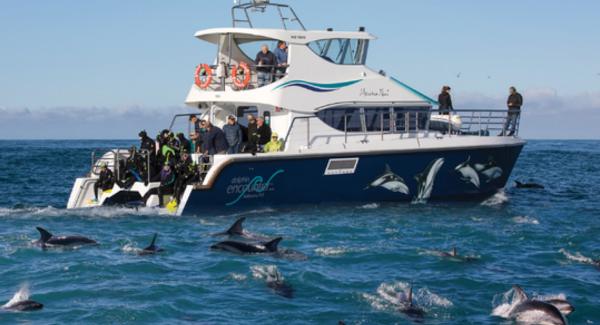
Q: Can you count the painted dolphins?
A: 4